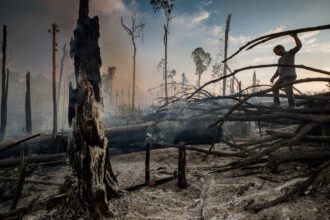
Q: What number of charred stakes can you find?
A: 2